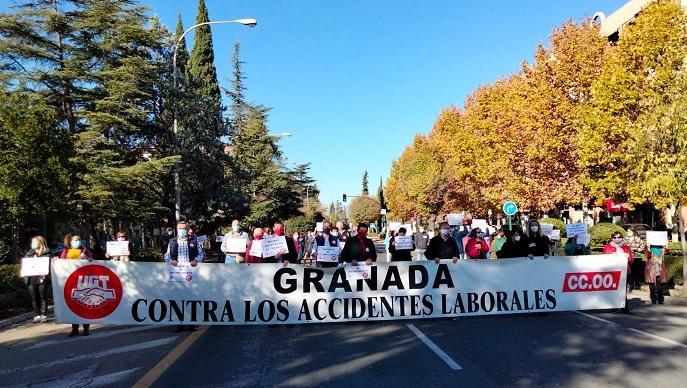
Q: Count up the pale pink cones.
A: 0